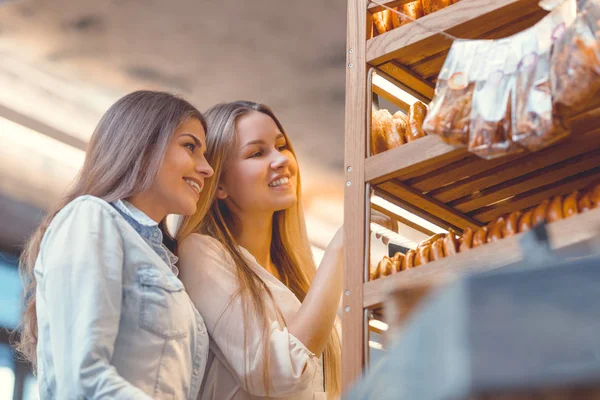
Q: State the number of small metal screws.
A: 6